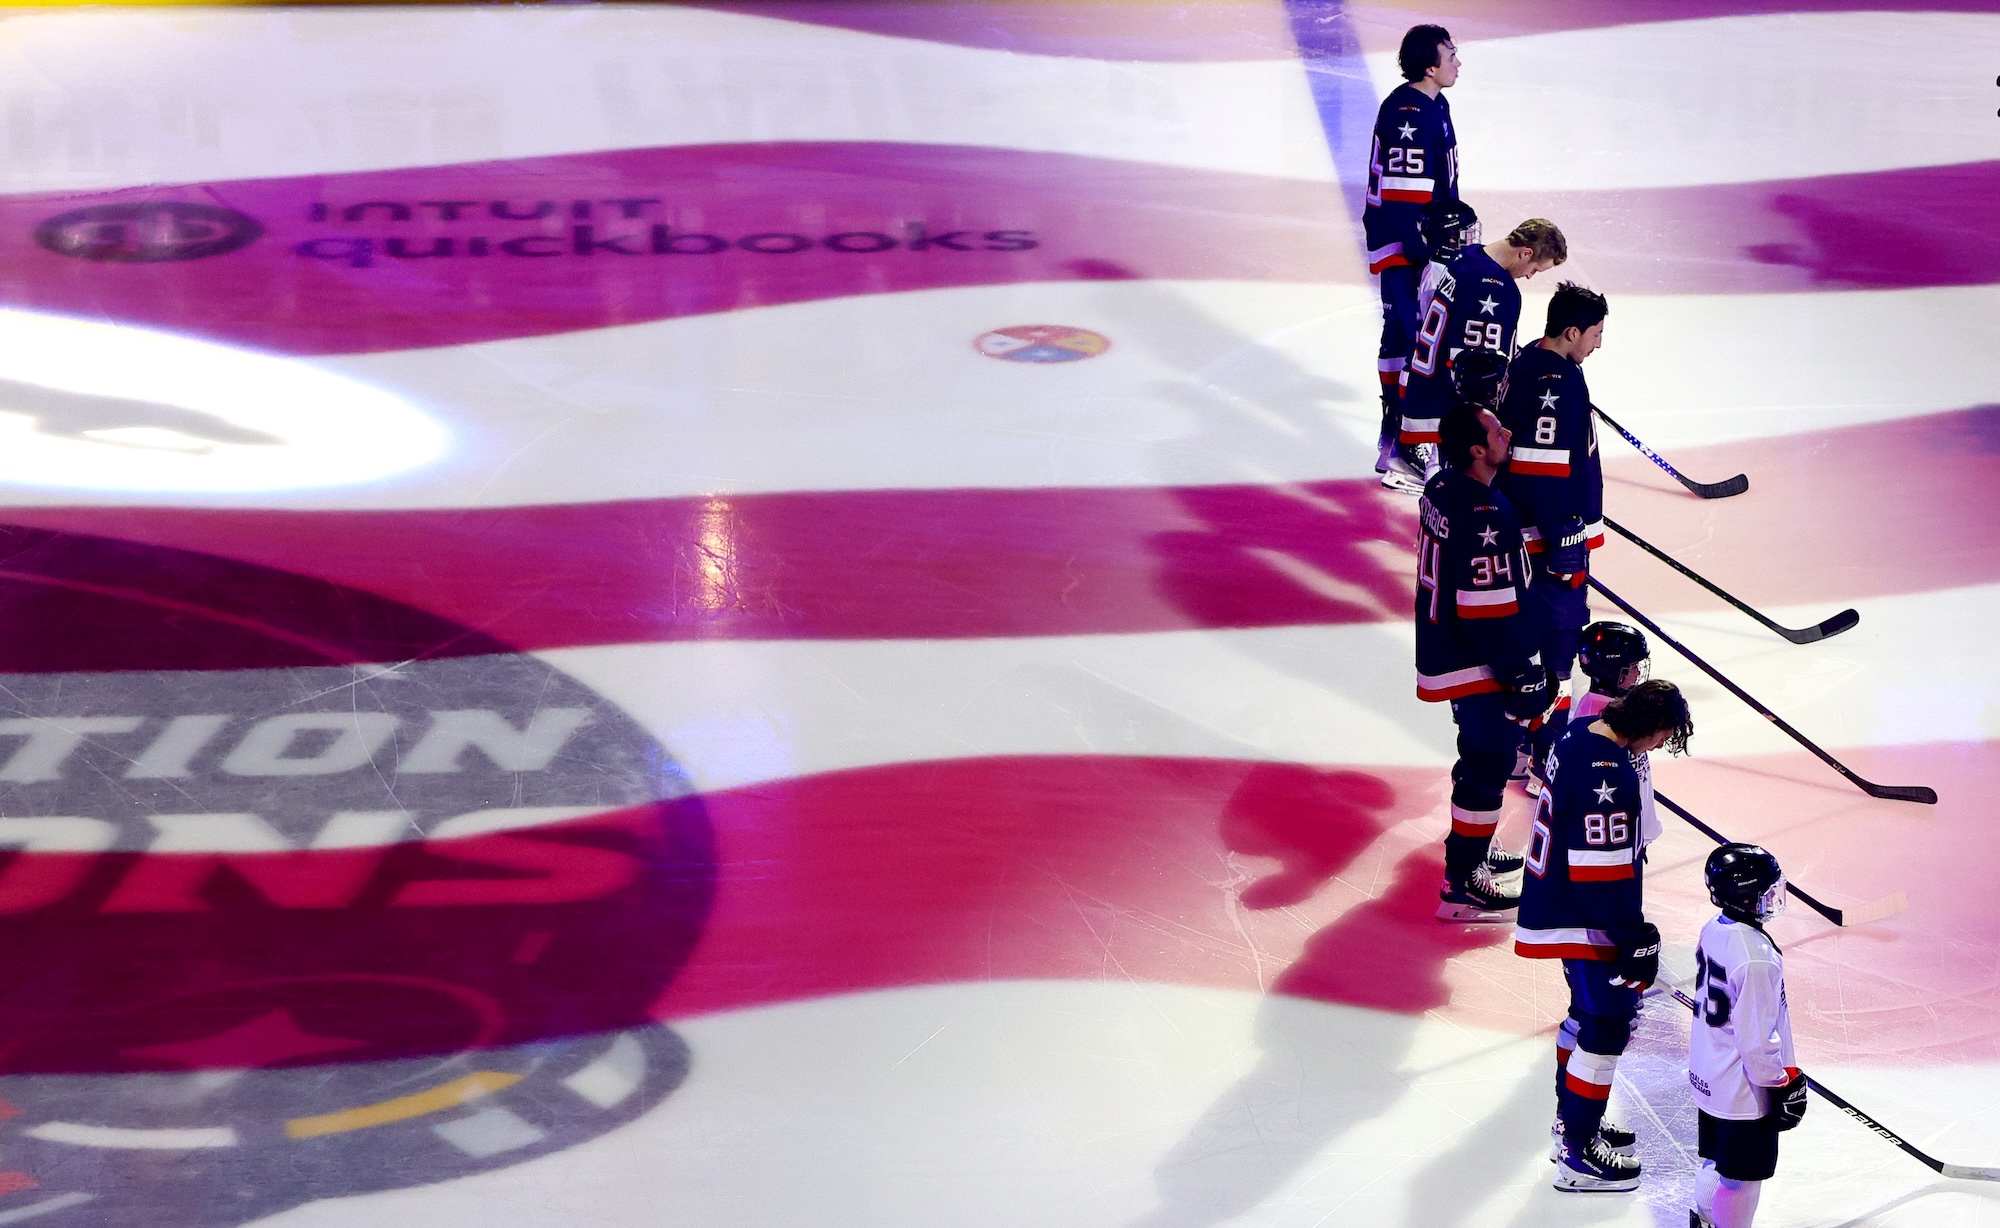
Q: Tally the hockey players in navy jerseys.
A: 5